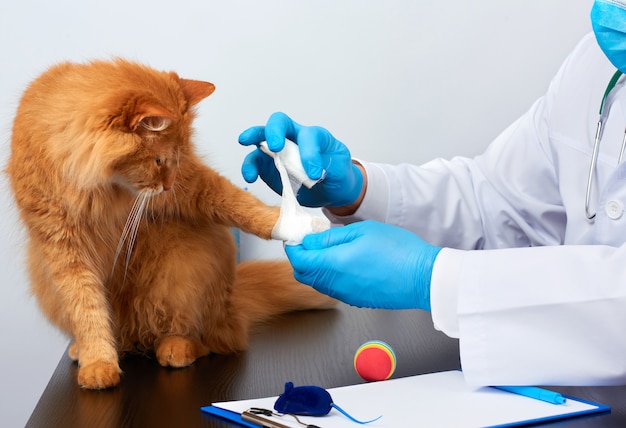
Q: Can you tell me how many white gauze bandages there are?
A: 1